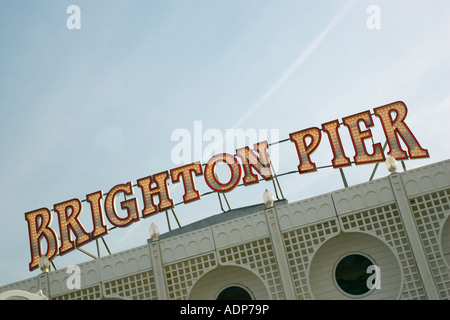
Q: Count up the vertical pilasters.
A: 4